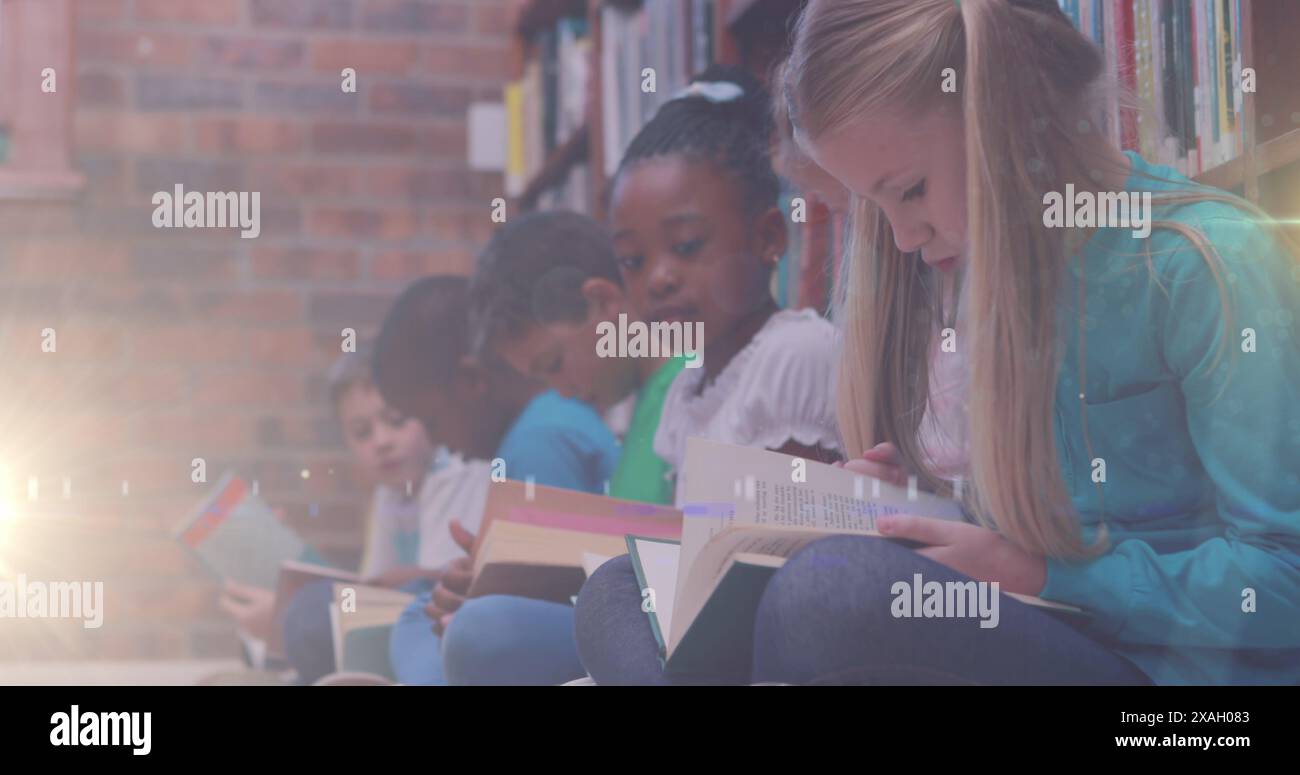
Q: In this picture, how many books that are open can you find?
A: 5